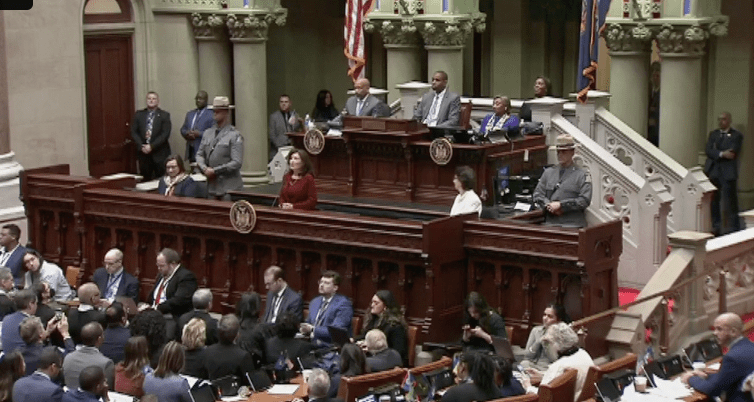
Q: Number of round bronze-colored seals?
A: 3